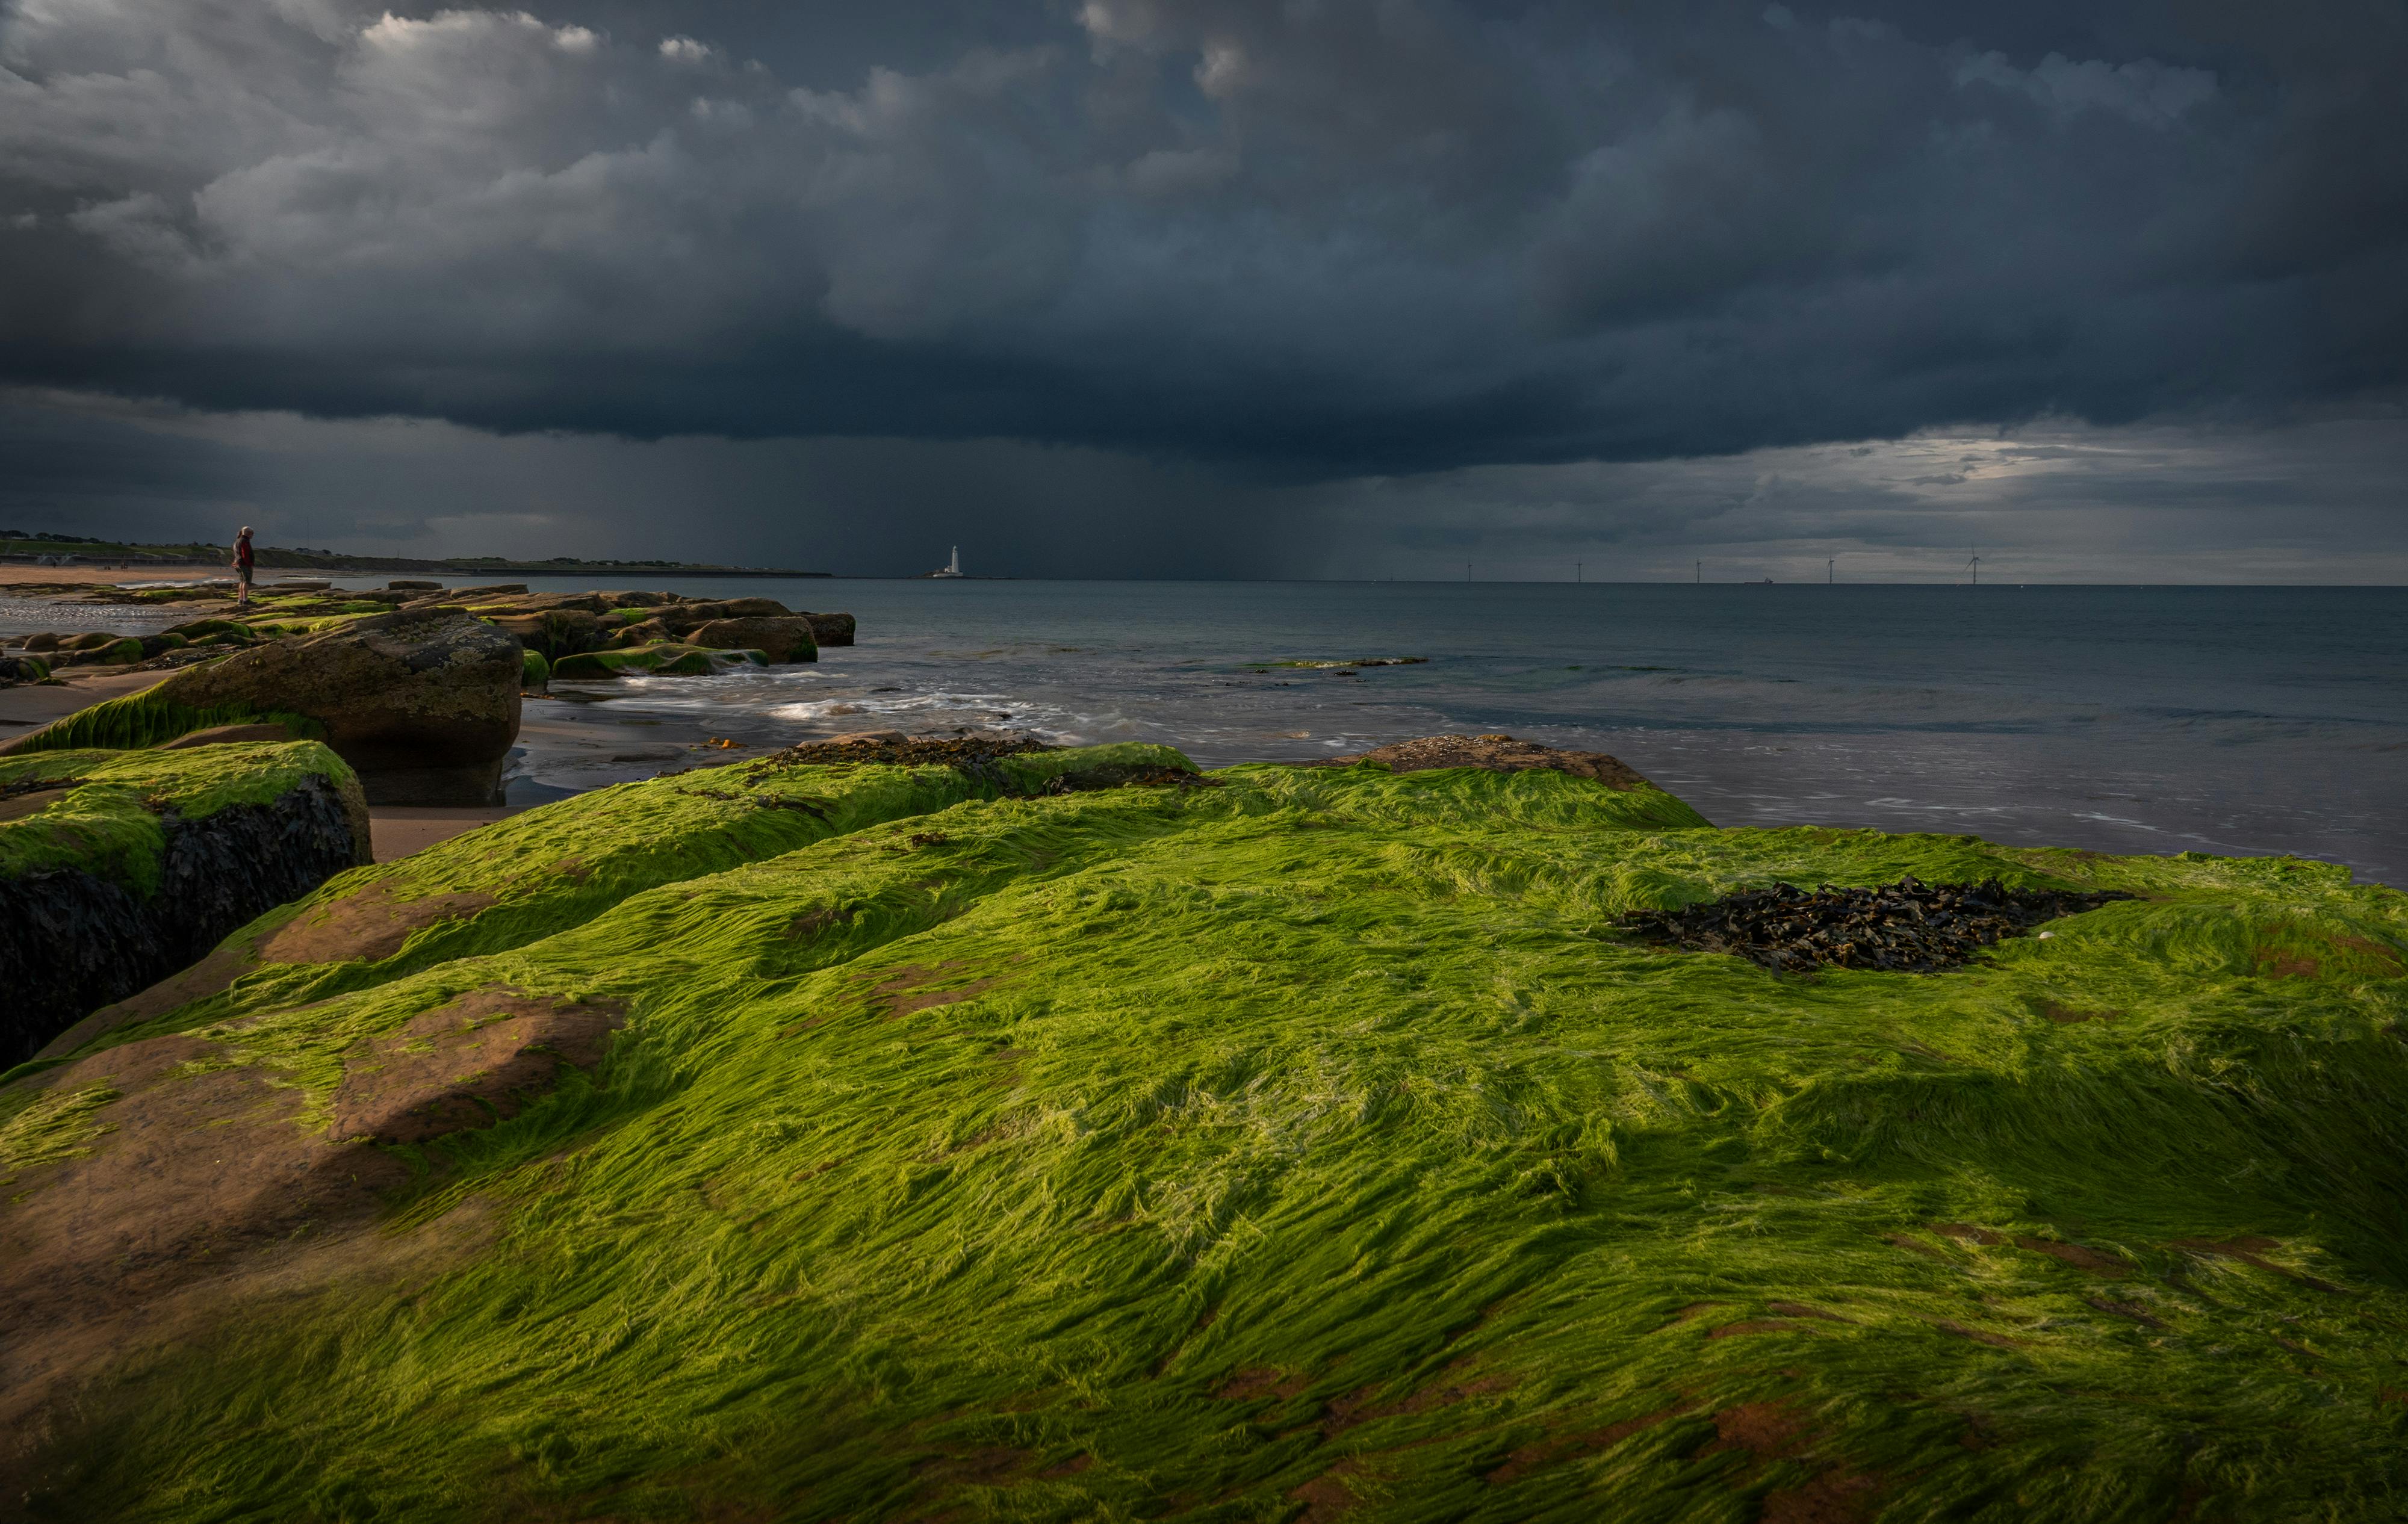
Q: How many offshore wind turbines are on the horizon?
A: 5